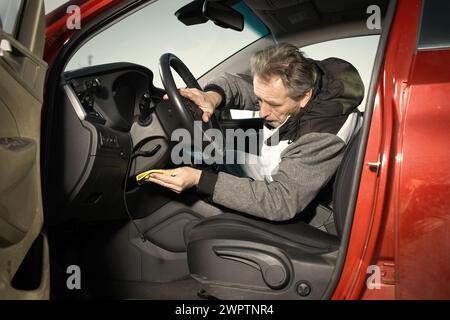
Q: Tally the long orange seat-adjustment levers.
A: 0